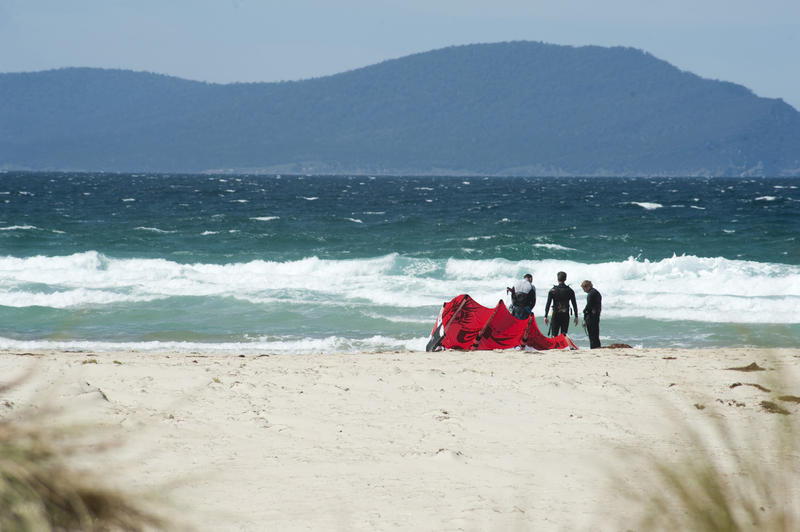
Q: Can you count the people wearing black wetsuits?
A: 2